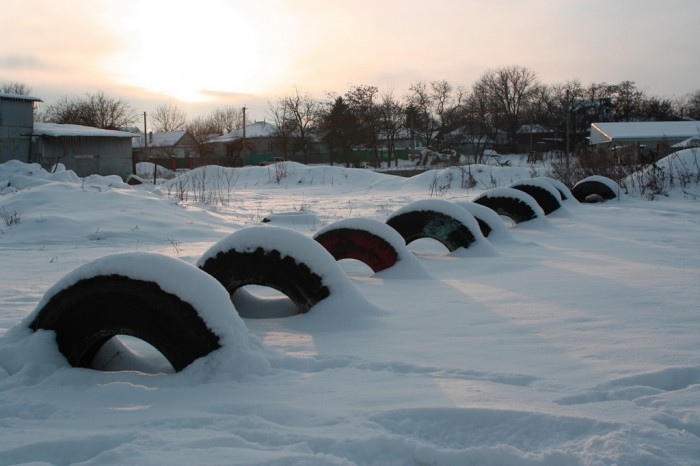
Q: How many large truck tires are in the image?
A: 9